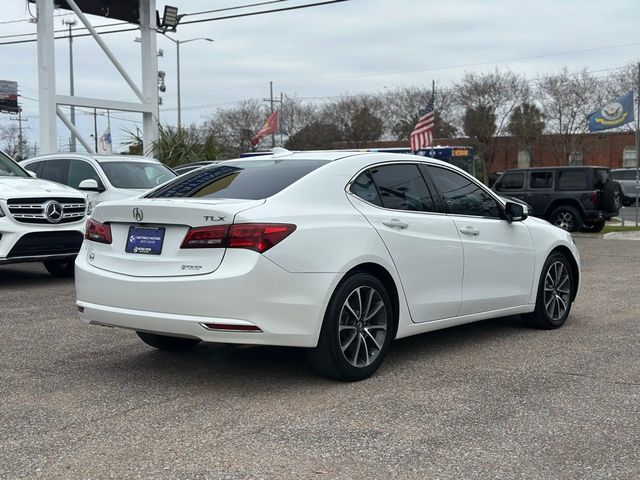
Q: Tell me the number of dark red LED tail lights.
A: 2